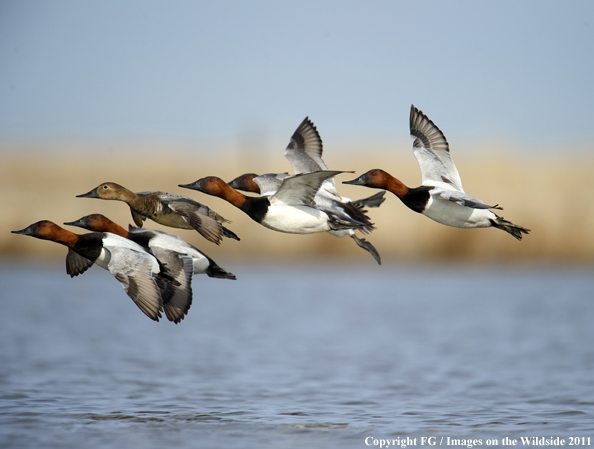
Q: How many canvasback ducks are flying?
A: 6